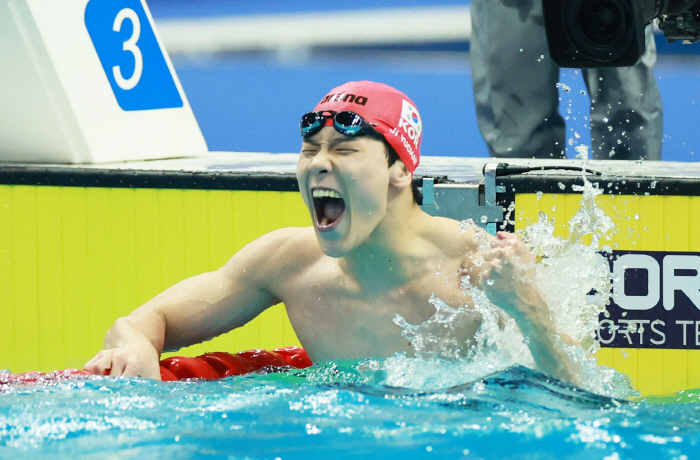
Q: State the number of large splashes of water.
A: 1